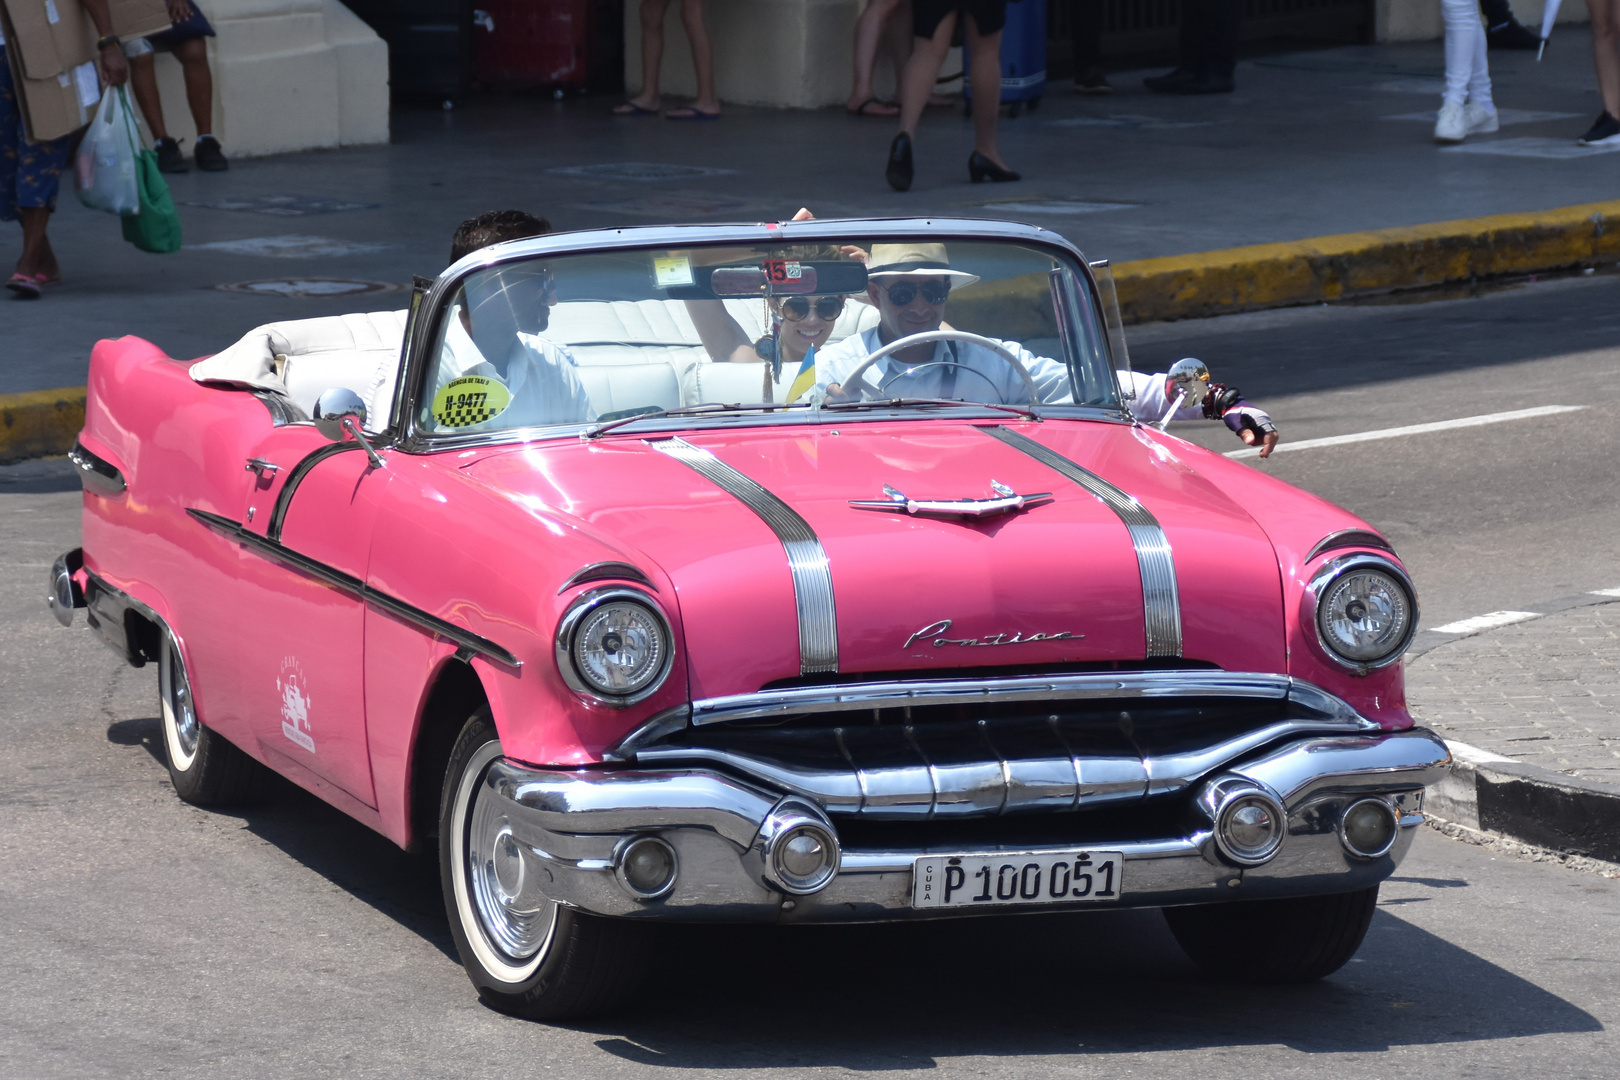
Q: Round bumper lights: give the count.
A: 4